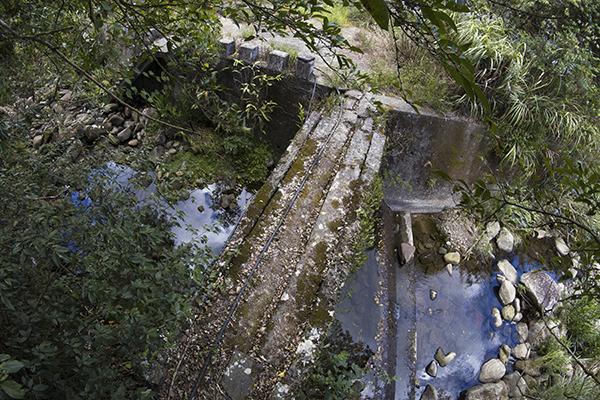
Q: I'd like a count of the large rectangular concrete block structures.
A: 4